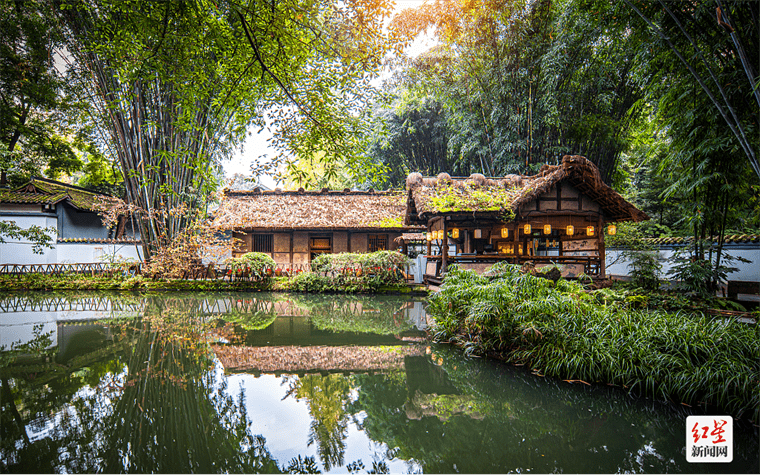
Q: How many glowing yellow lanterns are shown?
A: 10